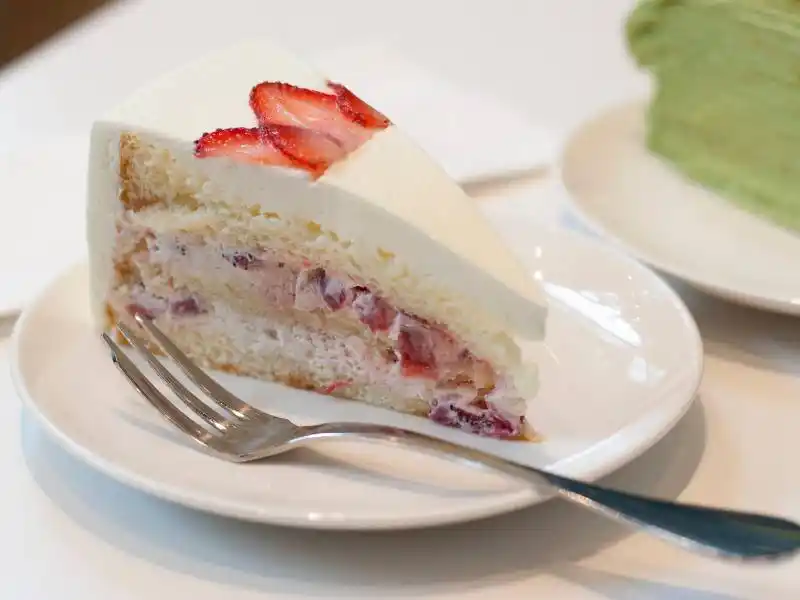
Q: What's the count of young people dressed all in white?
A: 0